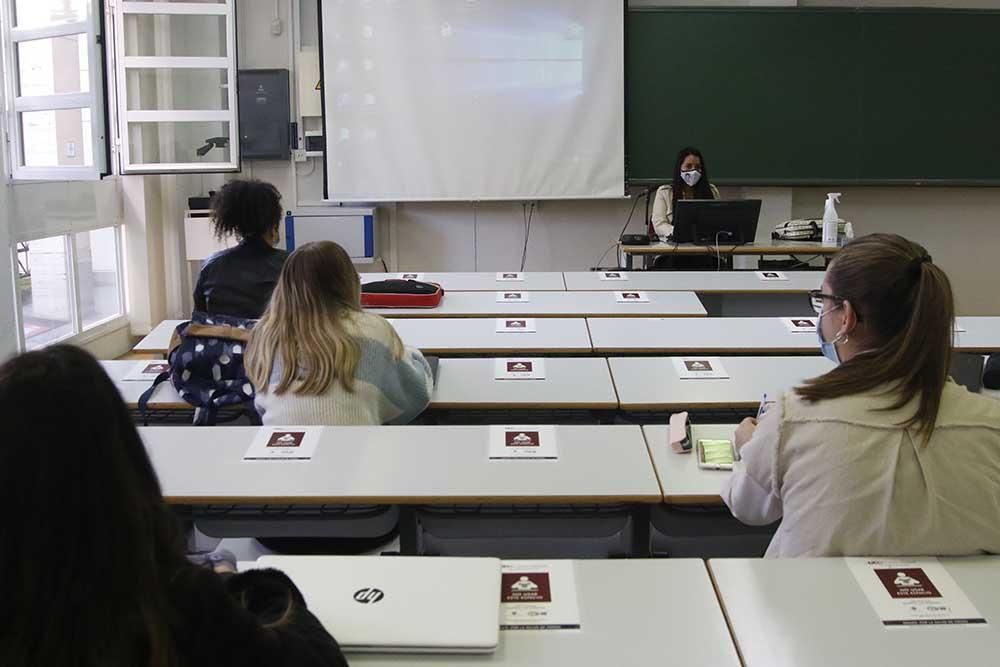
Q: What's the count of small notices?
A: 15